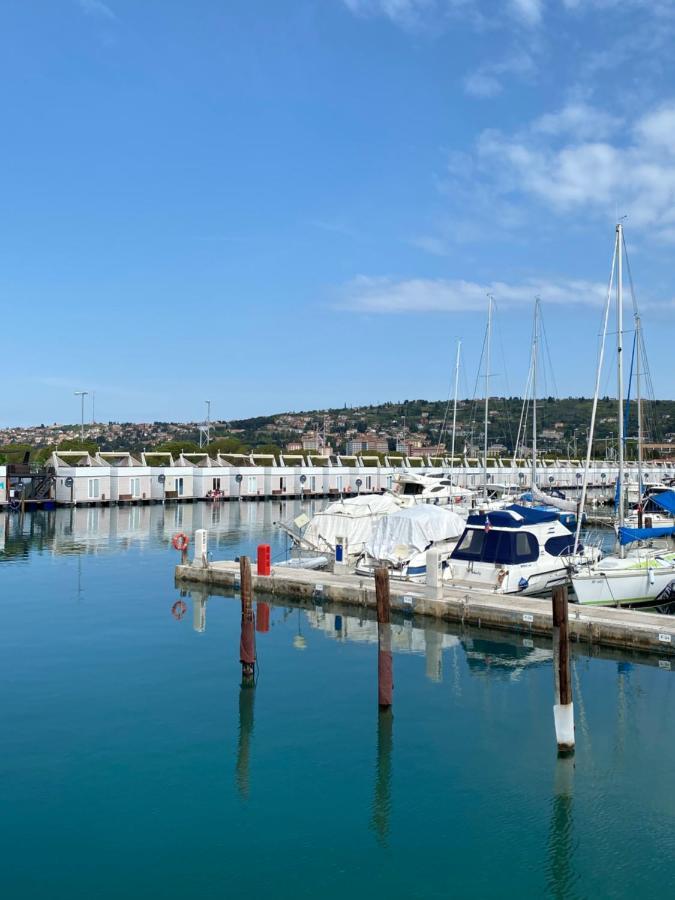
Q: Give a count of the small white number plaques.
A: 5